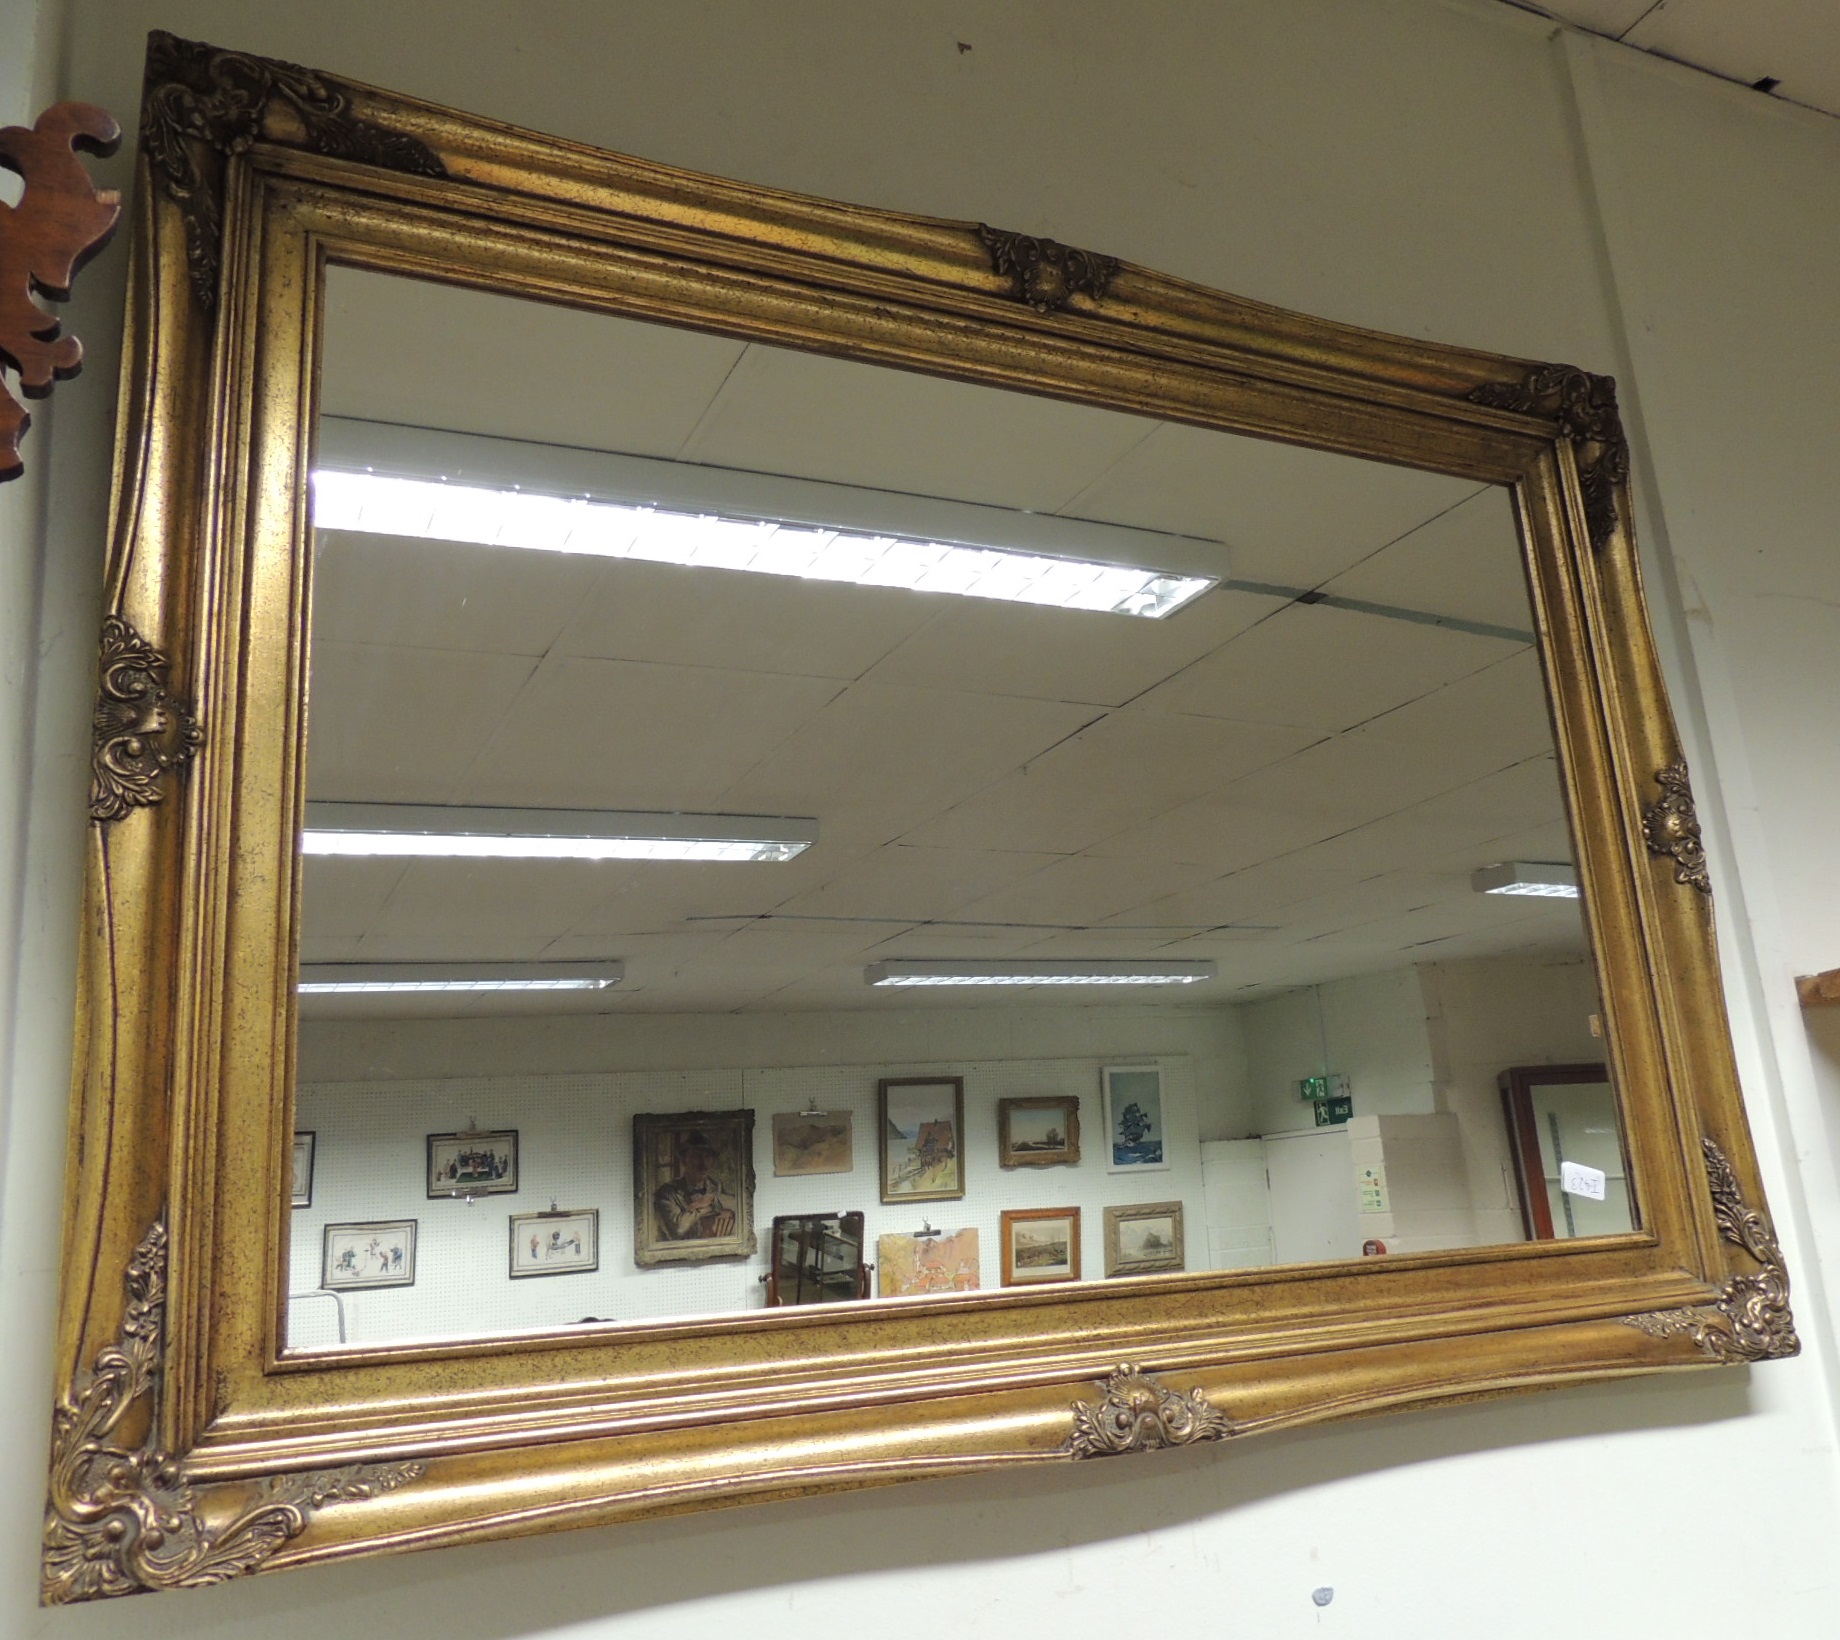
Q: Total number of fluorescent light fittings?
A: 5